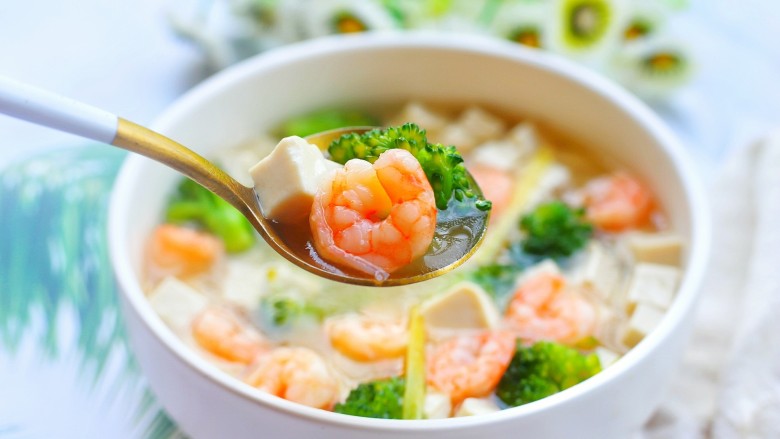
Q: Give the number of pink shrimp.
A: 9